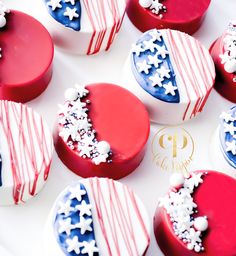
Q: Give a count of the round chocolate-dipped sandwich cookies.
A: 10